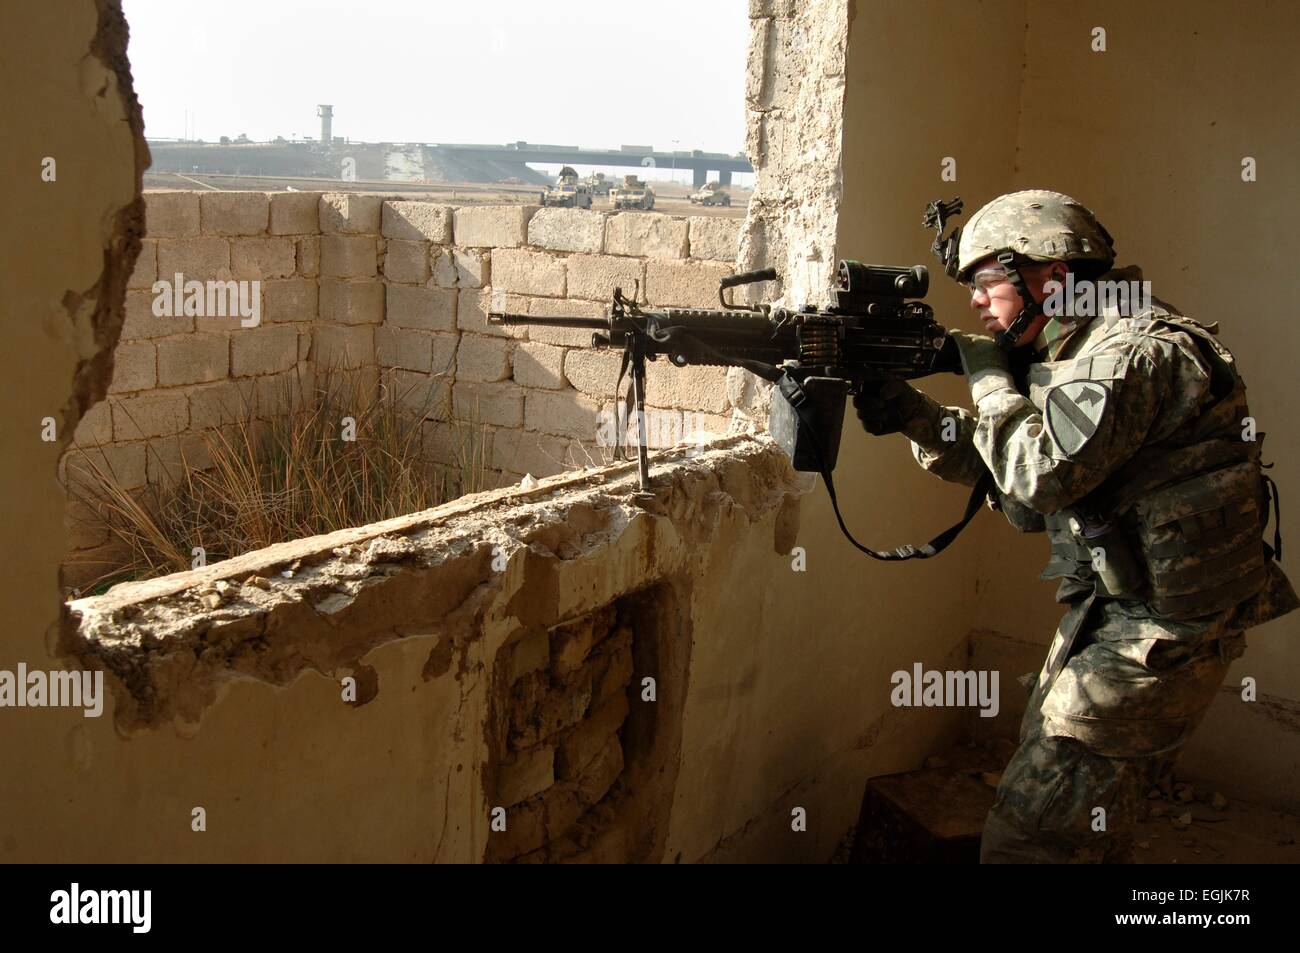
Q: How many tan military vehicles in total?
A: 4